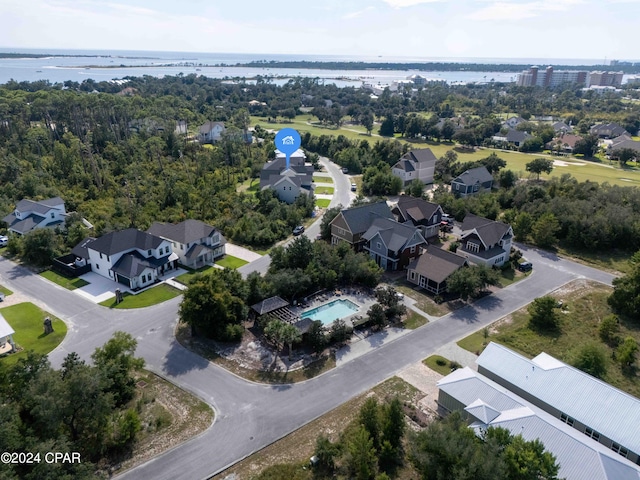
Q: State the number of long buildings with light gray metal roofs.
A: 2